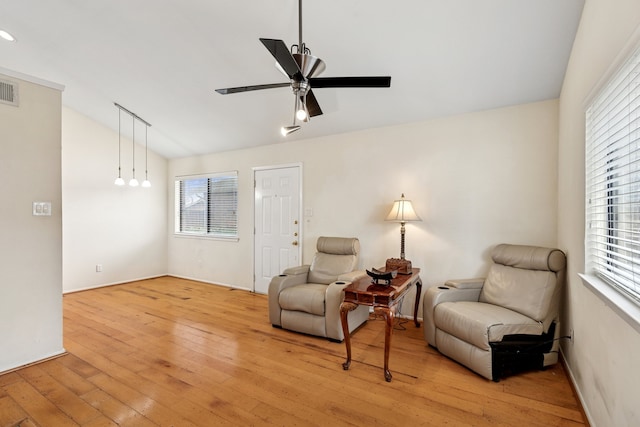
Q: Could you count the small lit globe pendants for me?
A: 3